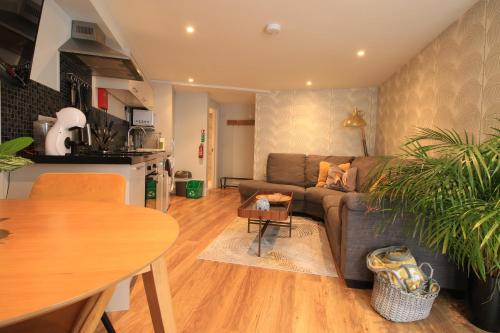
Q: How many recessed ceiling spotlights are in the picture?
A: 4